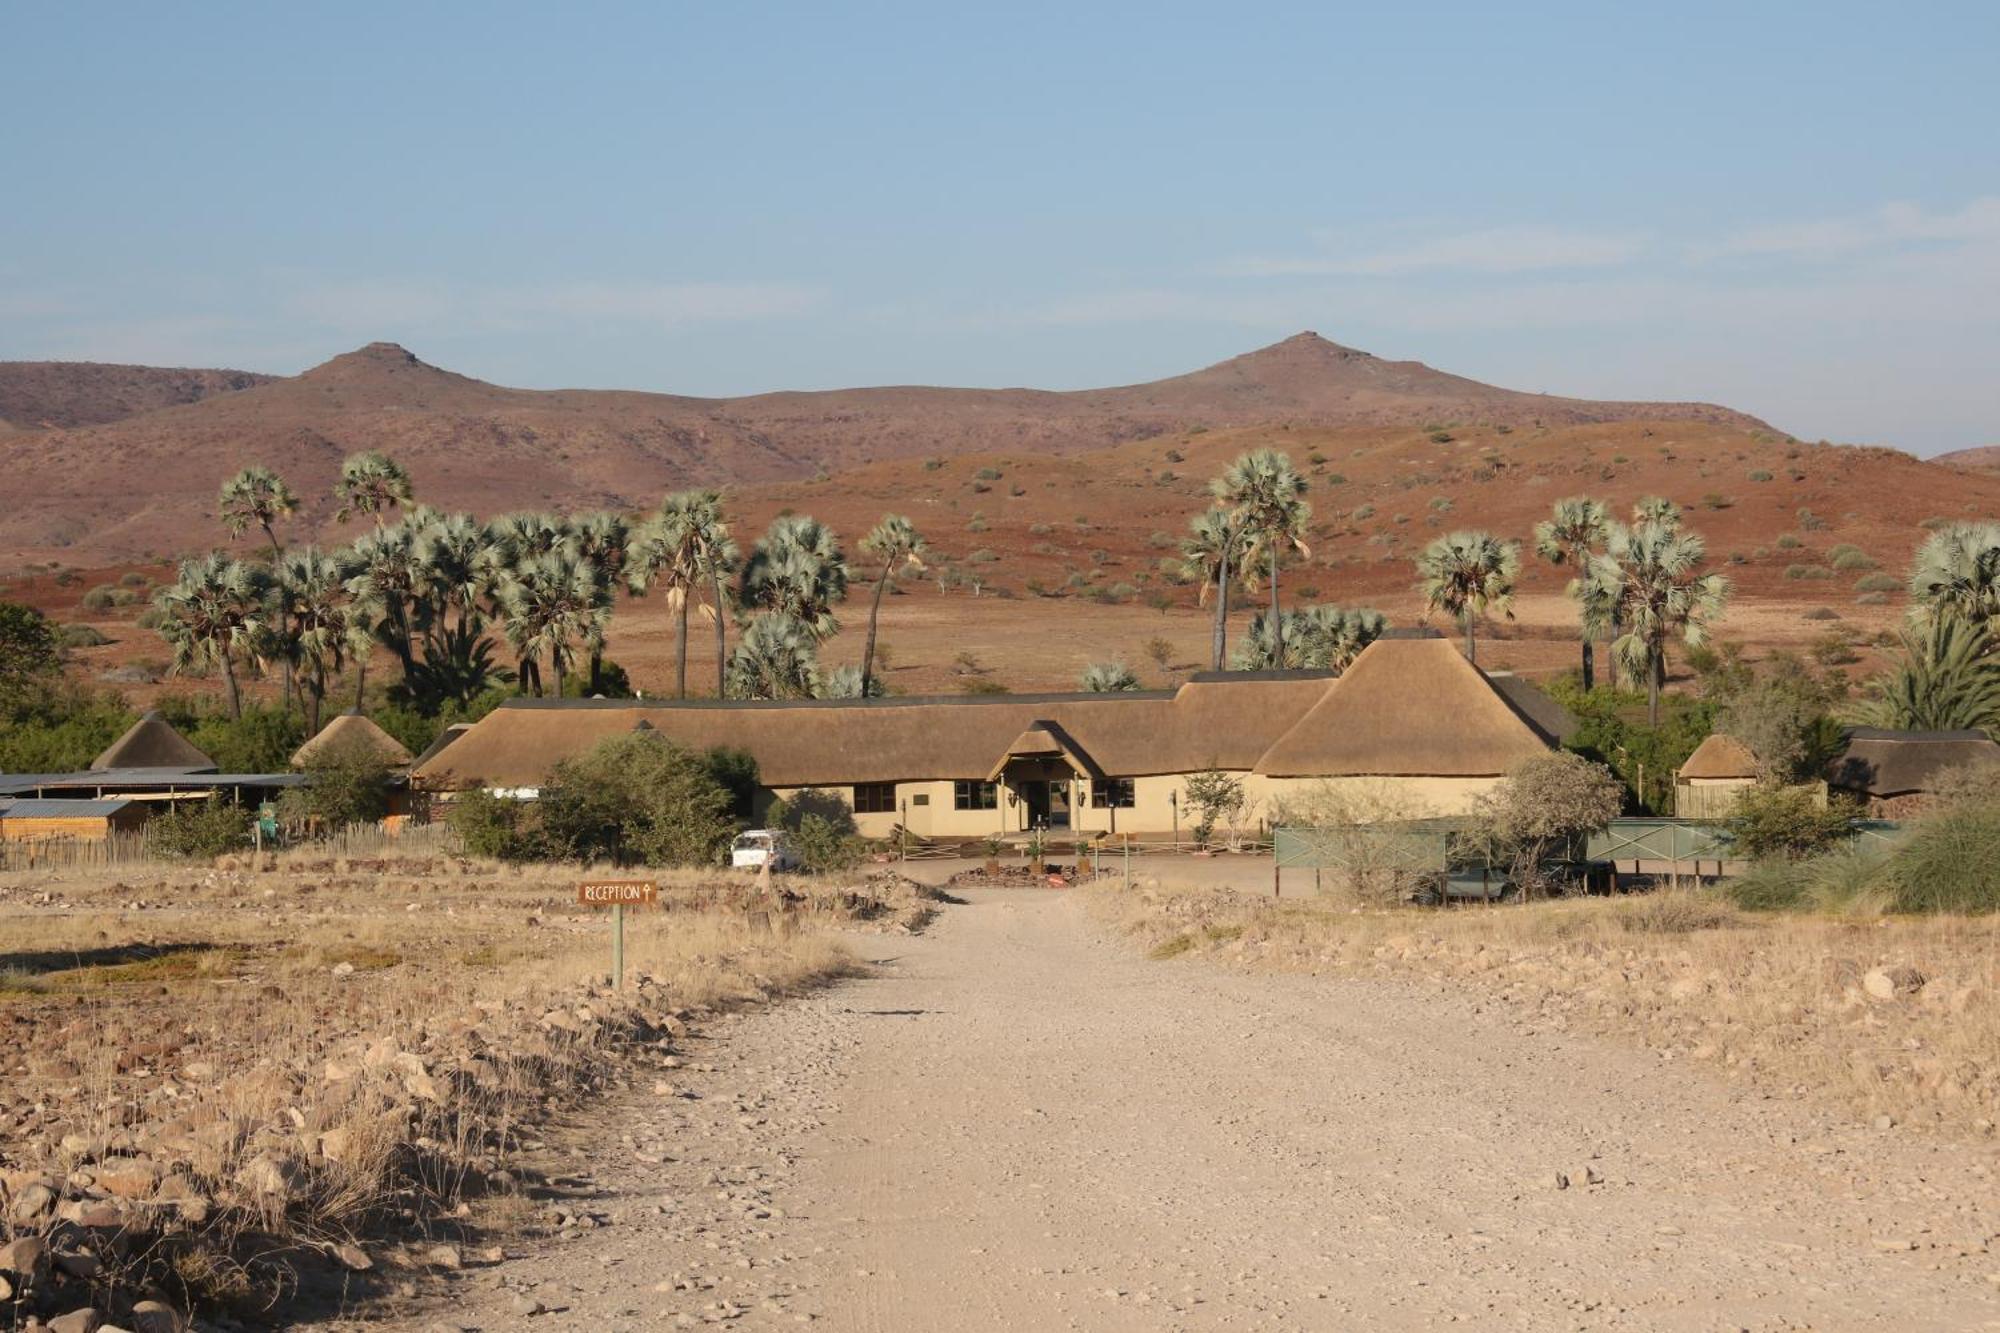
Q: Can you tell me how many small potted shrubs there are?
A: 3